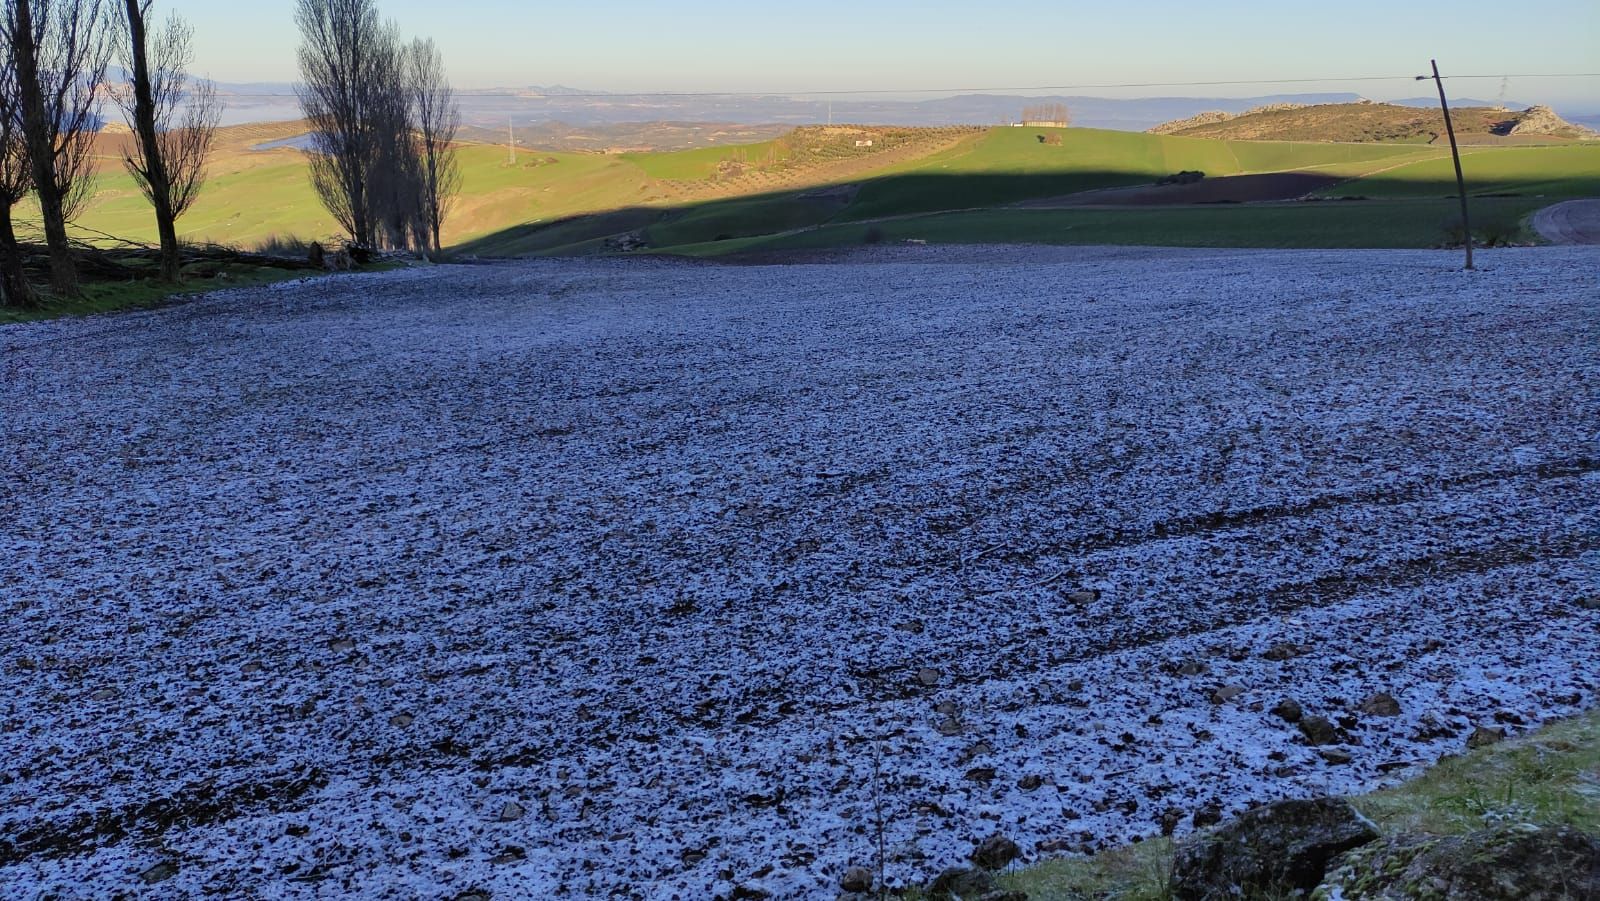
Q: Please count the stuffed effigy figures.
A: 0